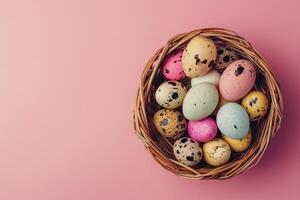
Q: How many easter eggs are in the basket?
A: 14